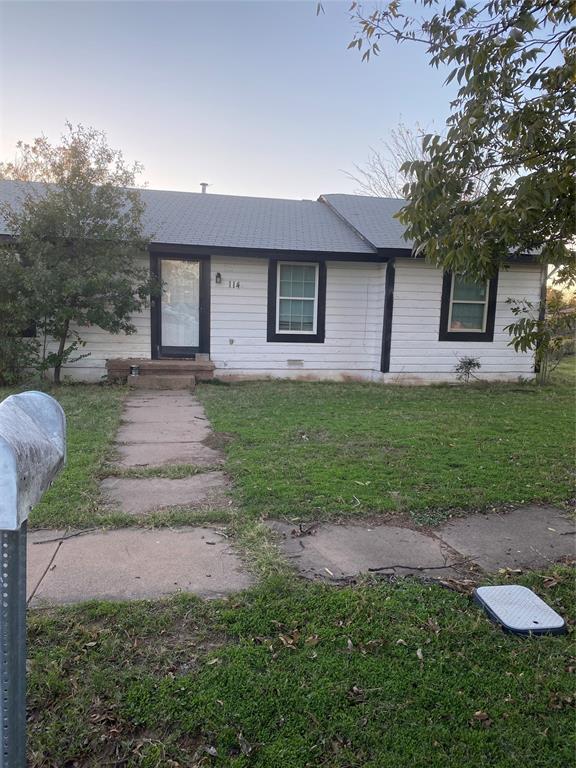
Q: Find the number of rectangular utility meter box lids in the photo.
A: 1